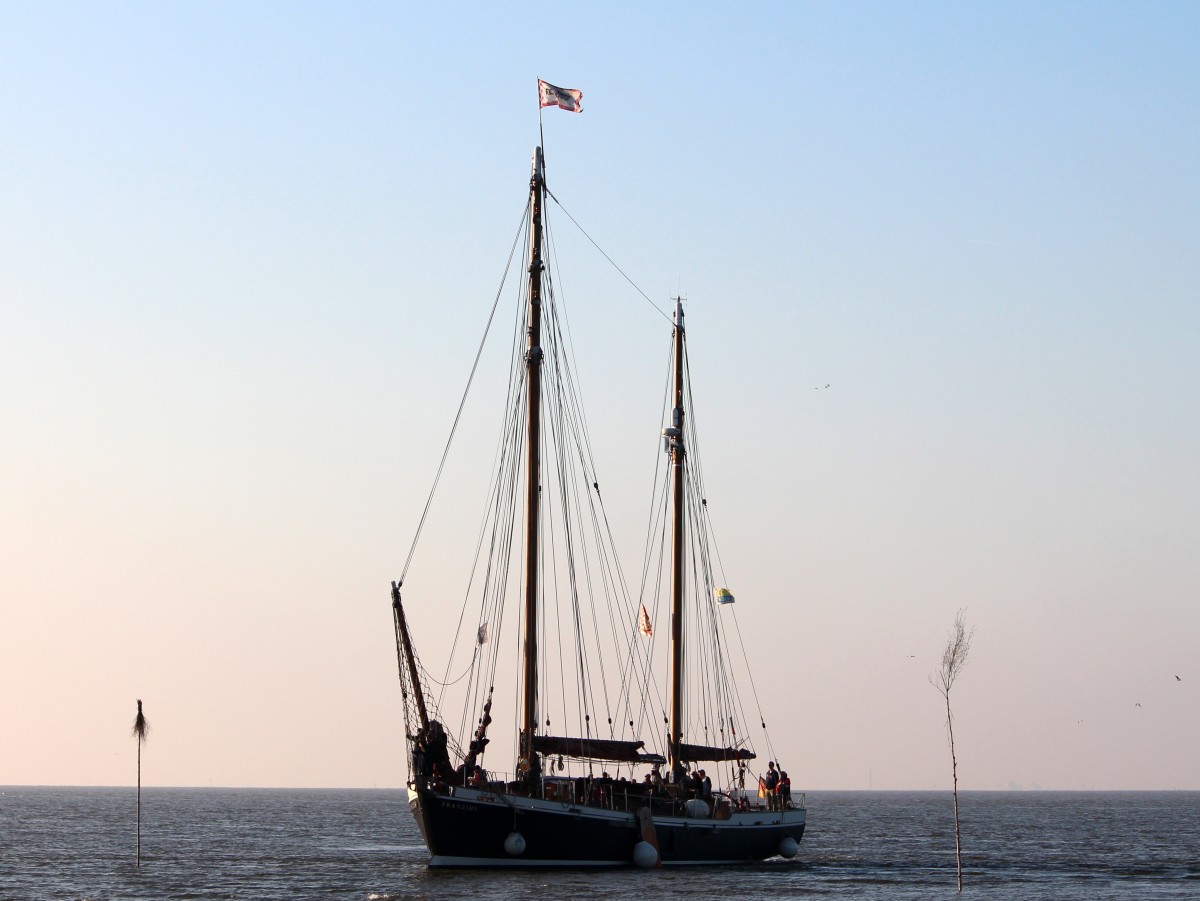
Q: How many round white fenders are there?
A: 3